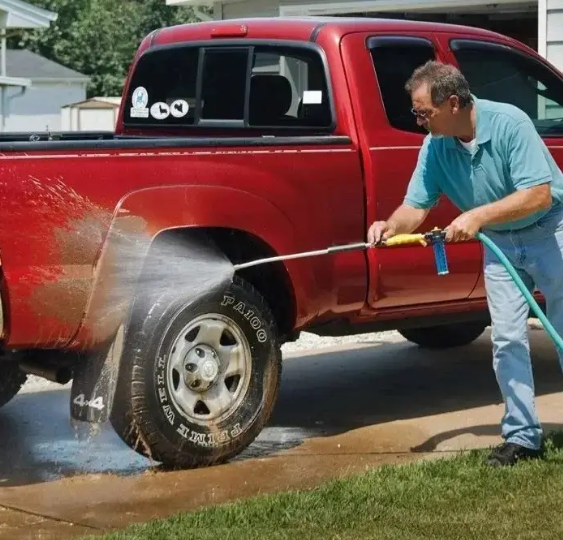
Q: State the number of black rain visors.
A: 2